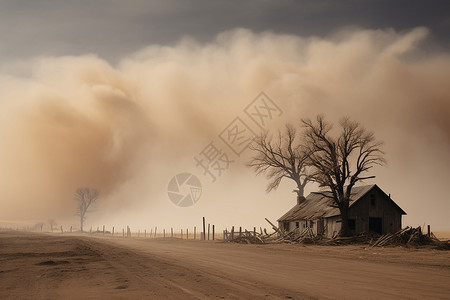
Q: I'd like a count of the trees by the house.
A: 2